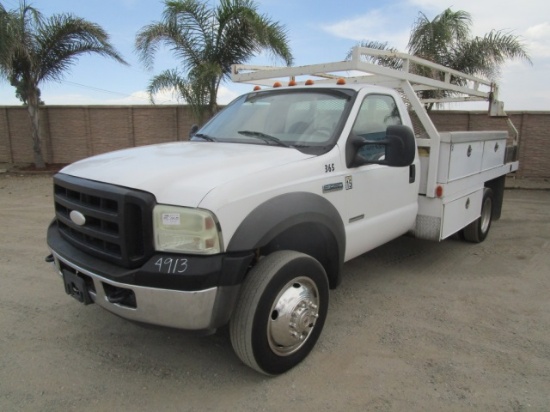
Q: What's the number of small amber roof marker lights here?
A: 5